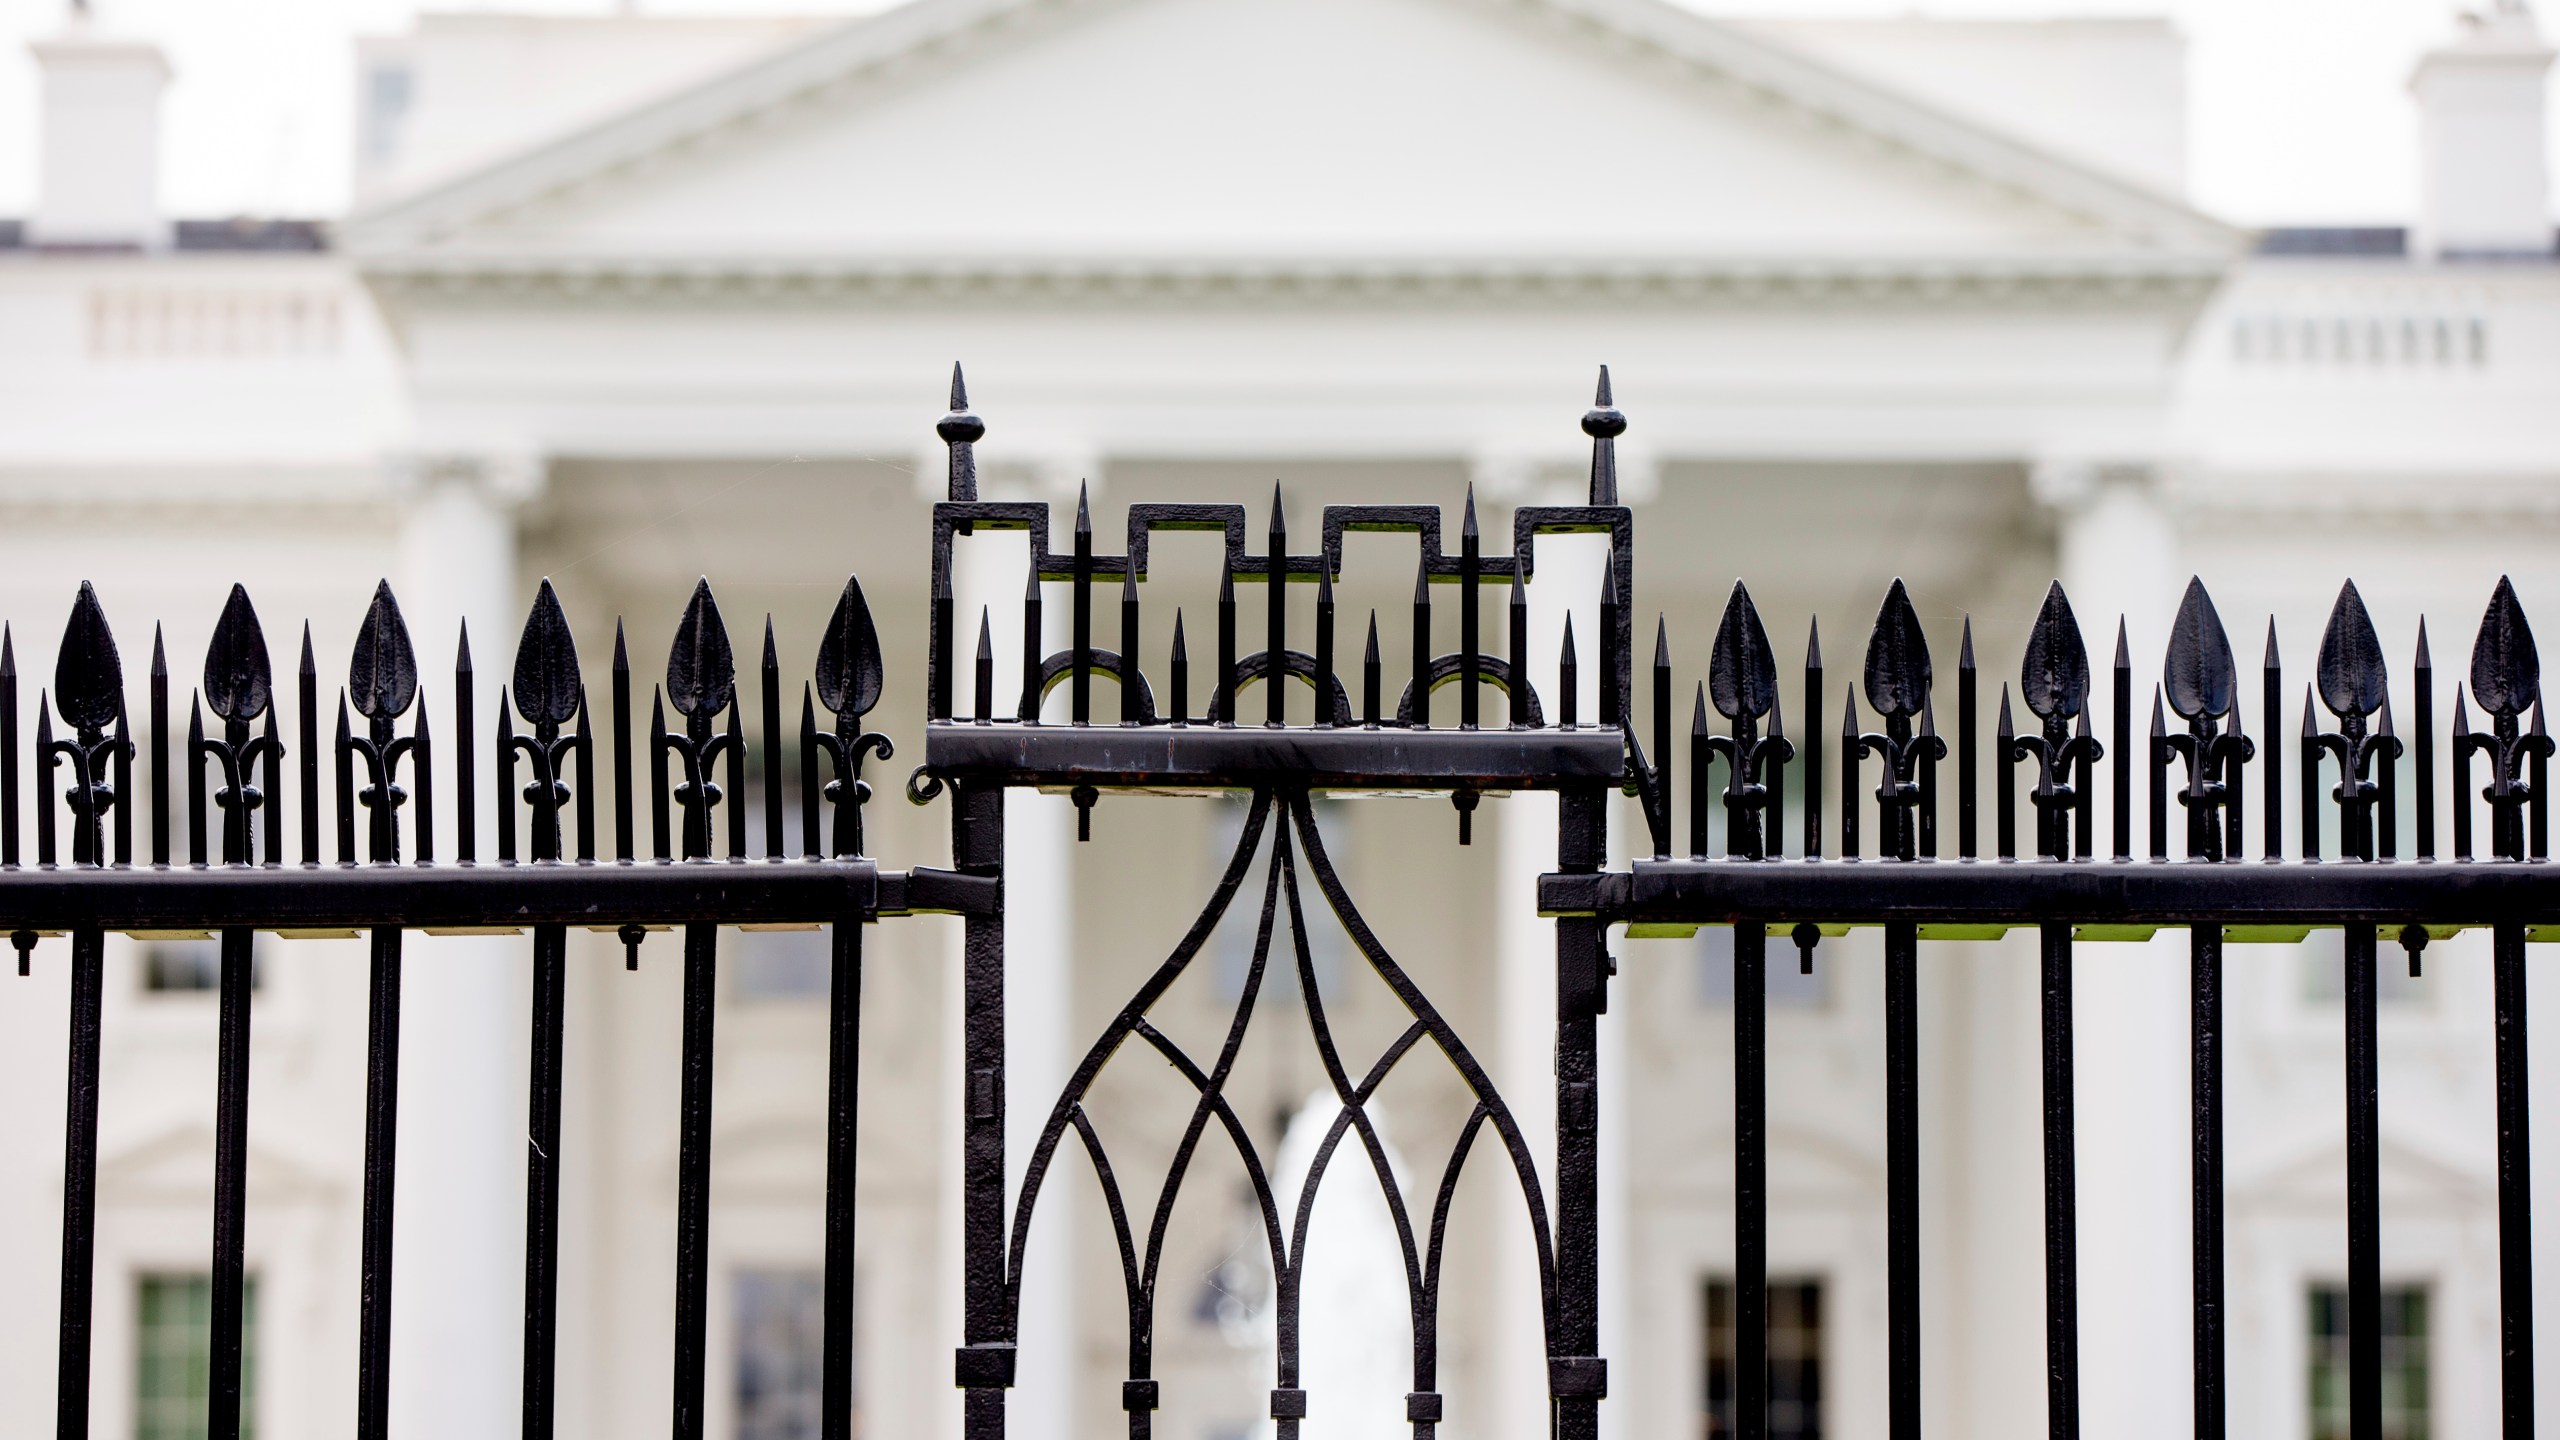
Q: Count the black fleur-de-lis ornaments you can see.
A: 12